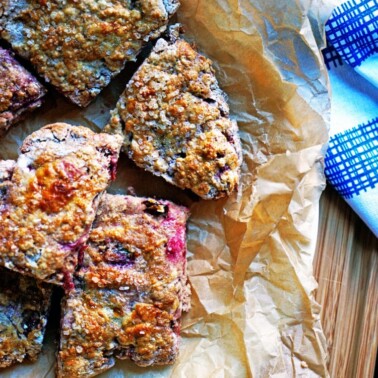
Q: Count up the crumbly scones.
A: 6